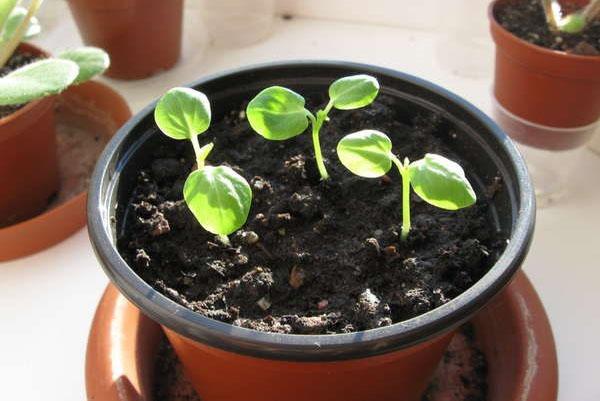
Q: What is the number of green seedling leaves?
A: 6